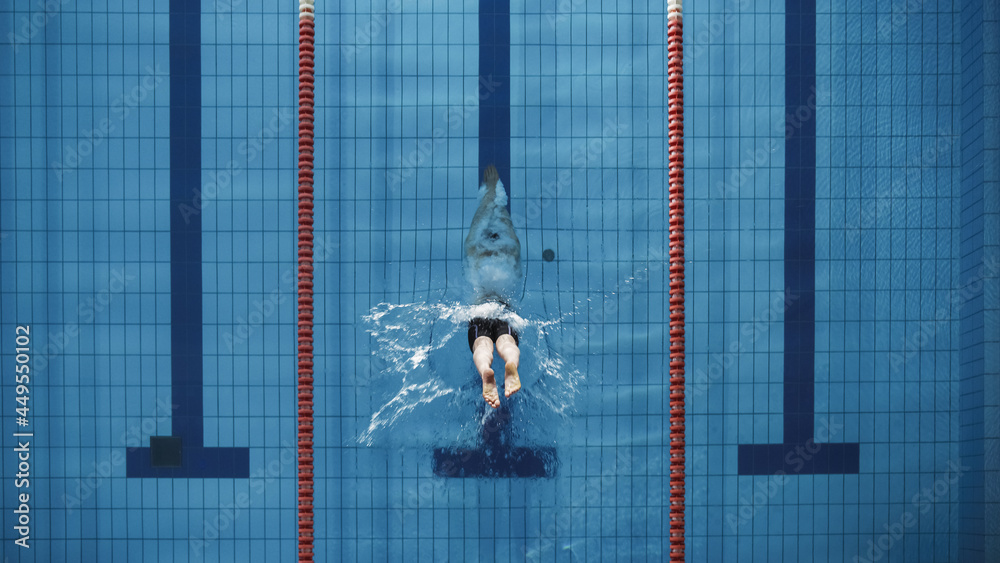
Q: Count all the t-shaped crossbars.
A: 3